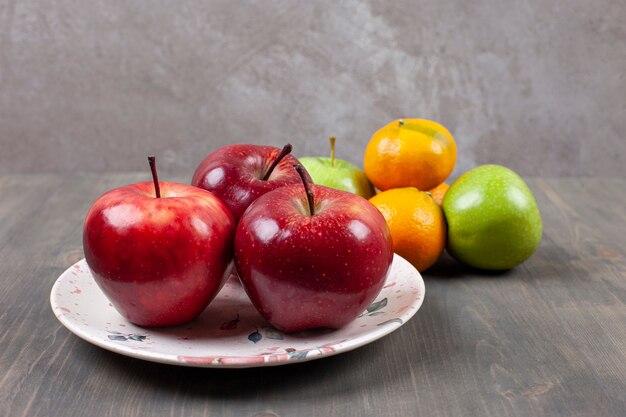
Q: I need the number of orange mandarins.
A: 3